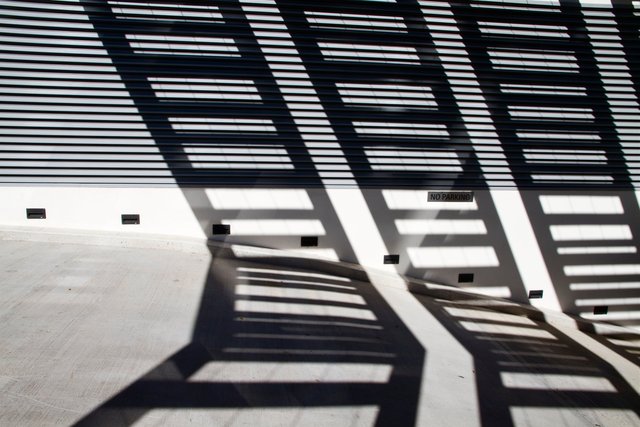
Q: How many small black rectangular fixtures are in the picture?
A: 8